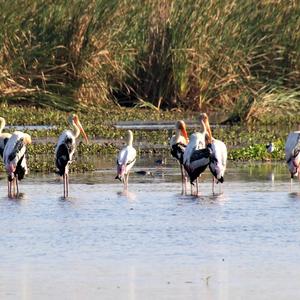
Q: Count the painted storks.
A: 8